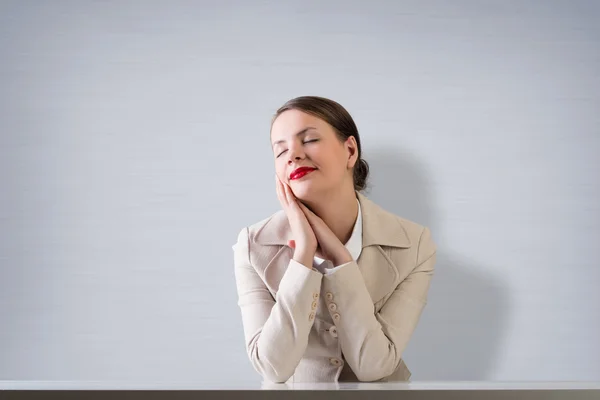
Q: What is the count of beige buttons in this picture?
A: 8